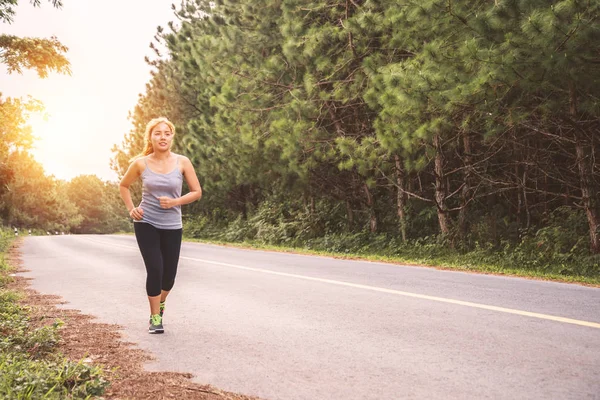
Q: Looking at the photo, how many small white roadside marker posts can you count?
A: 5